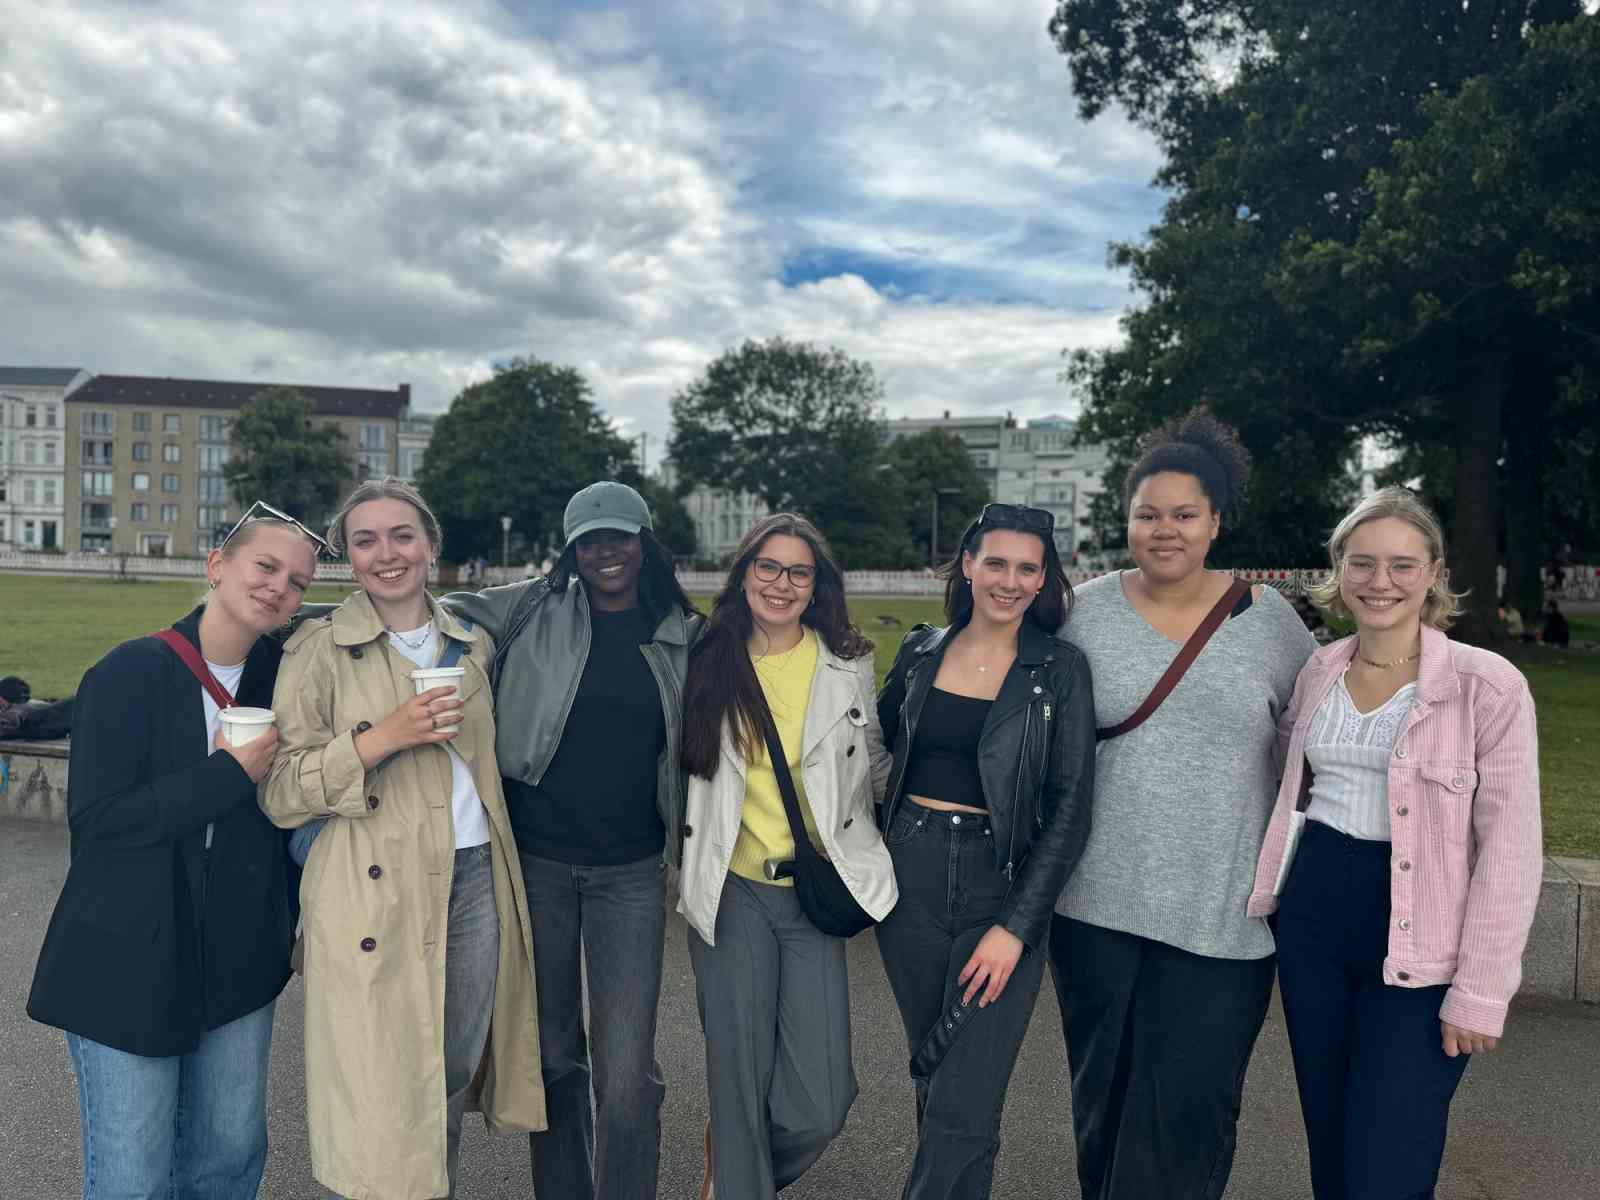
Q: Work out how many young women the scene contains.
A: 7